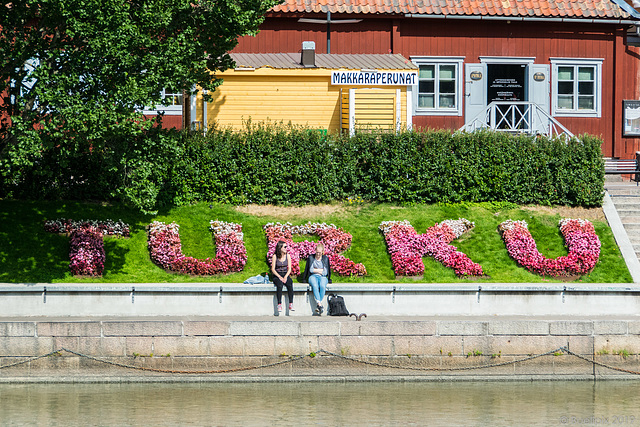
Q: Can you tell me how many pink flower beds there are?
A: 5